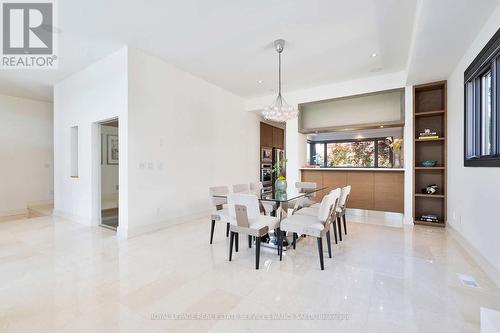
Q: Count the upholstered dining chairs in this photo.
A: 8